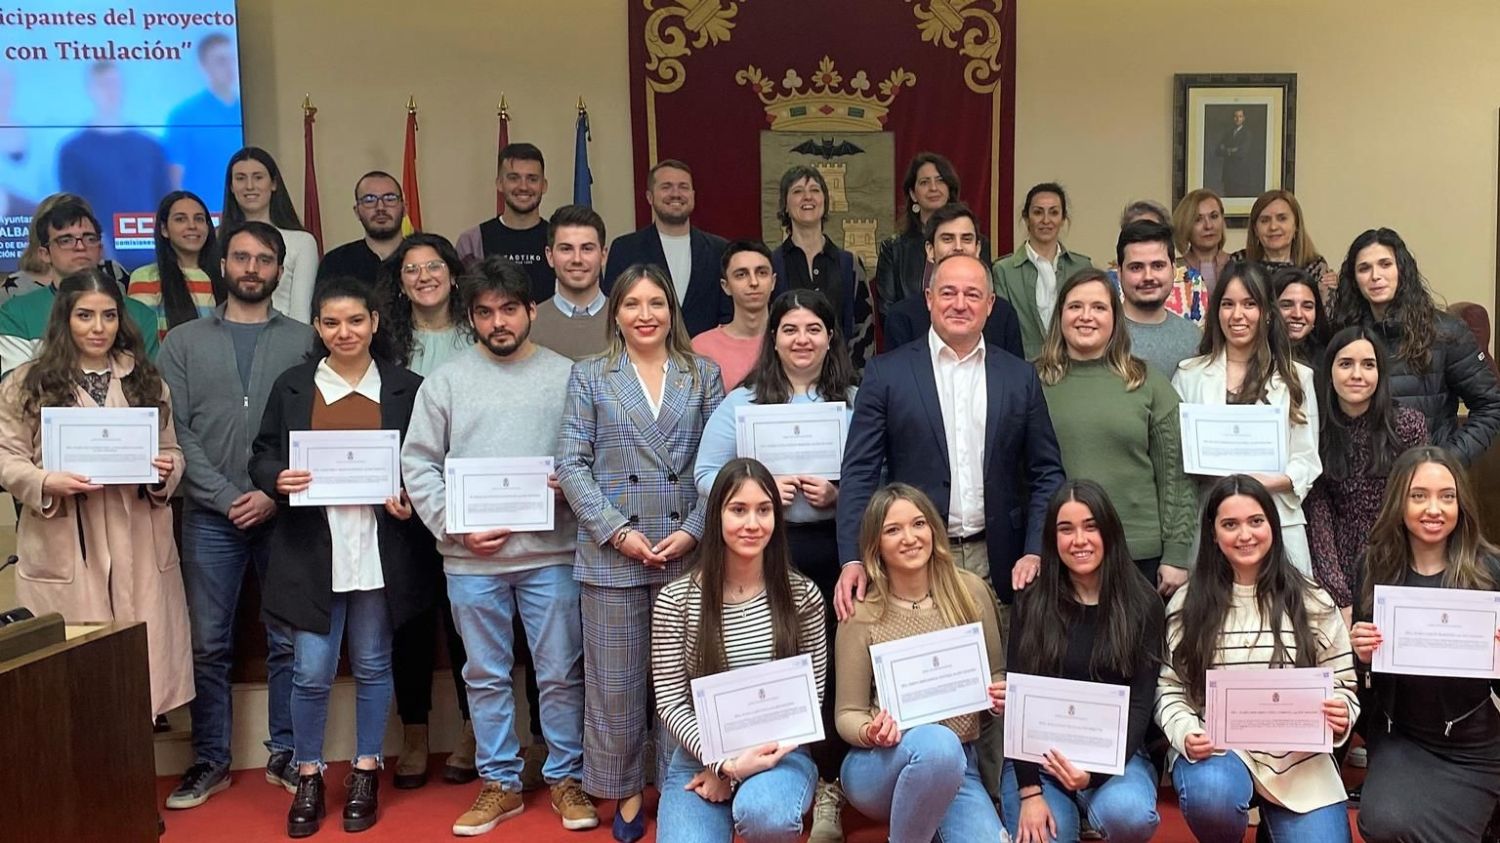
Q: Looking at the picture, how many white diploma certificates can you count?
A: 10